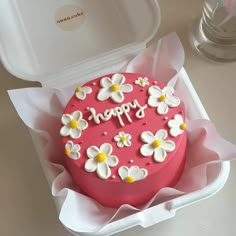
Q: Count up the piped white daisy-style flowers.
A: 11